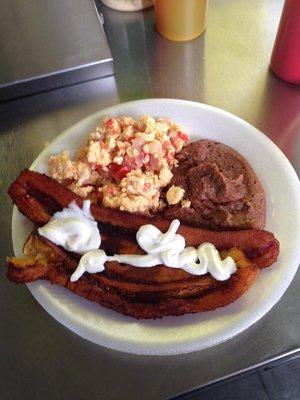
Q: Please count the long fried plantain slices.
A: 2